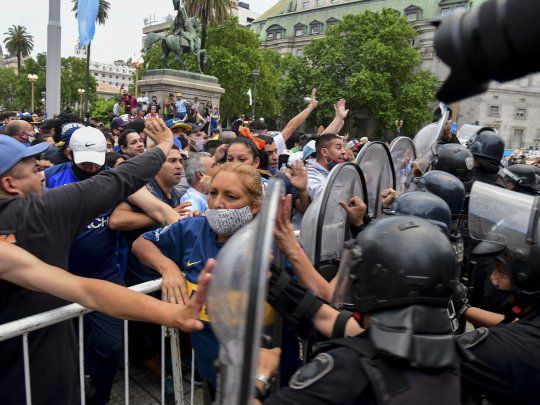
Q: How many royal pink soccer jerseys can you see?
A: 0